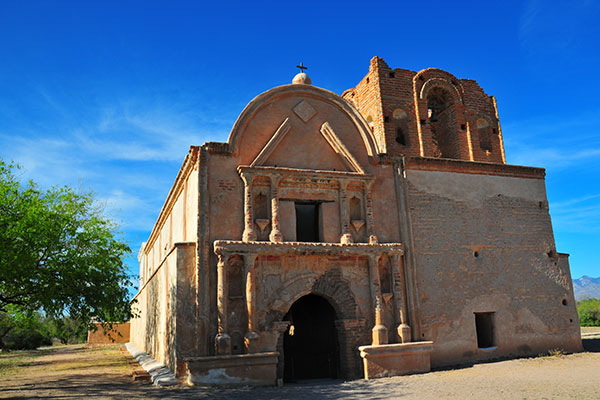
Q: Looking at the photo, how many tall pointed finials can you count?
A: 0